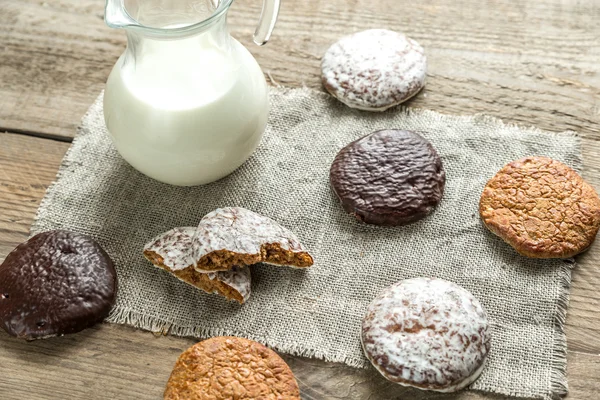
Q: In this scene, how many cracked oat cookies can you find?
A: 2